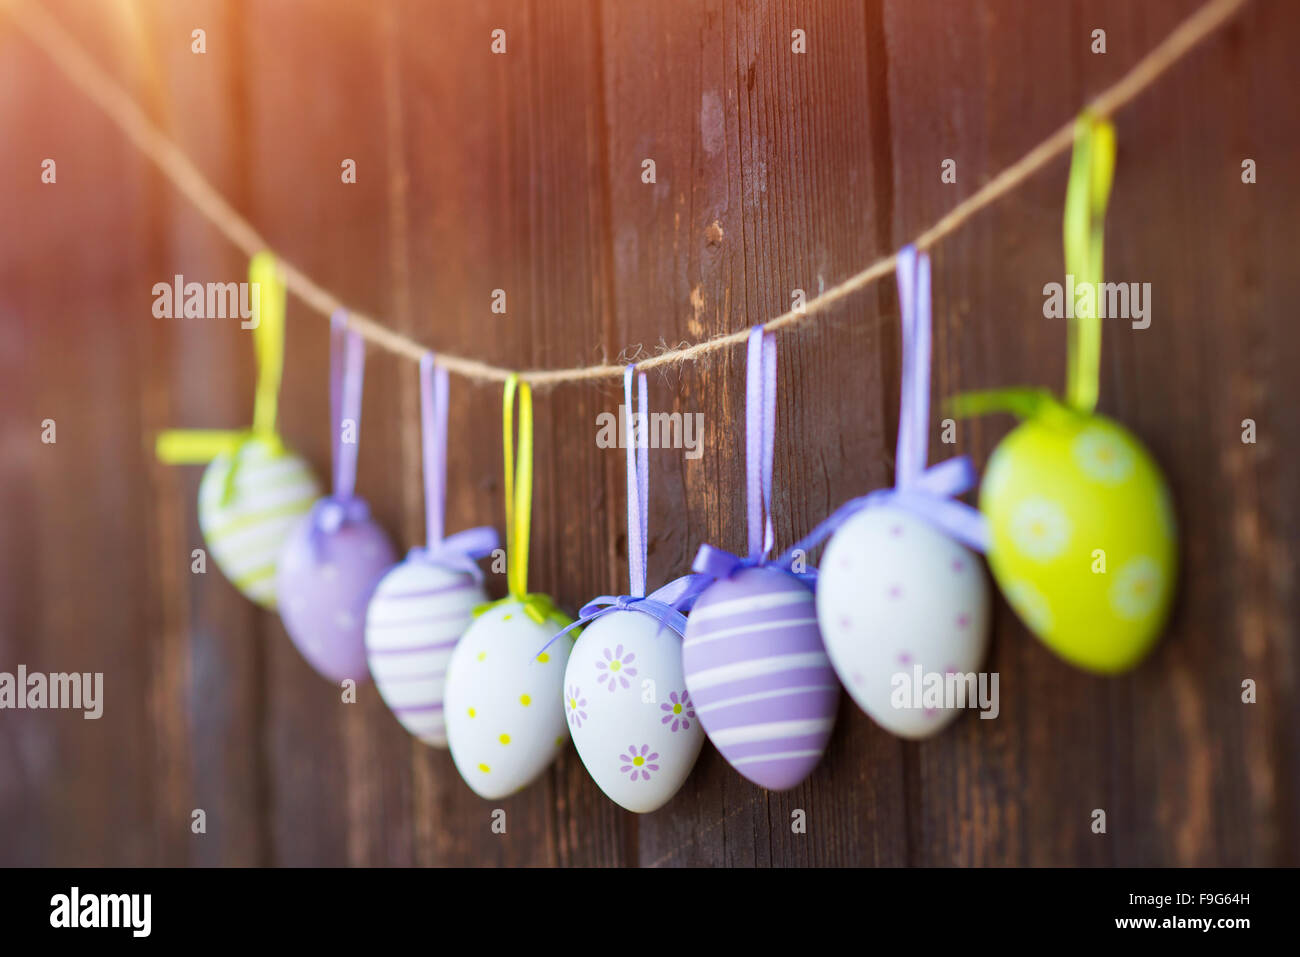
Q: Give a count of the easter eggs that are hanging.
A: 8